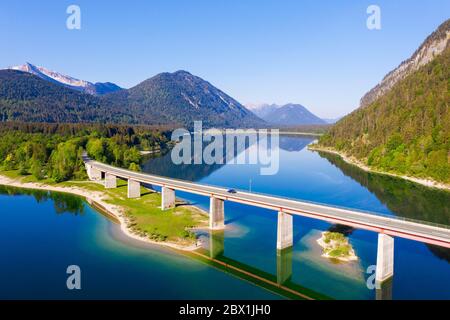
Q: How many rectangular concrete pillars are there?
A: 6